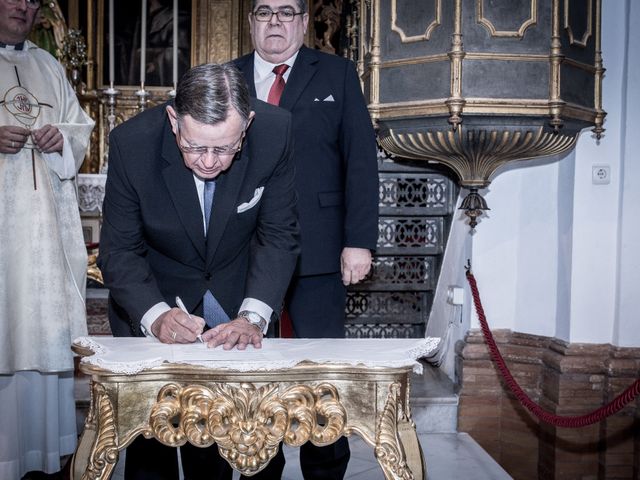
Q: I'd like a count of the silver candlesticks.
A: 3